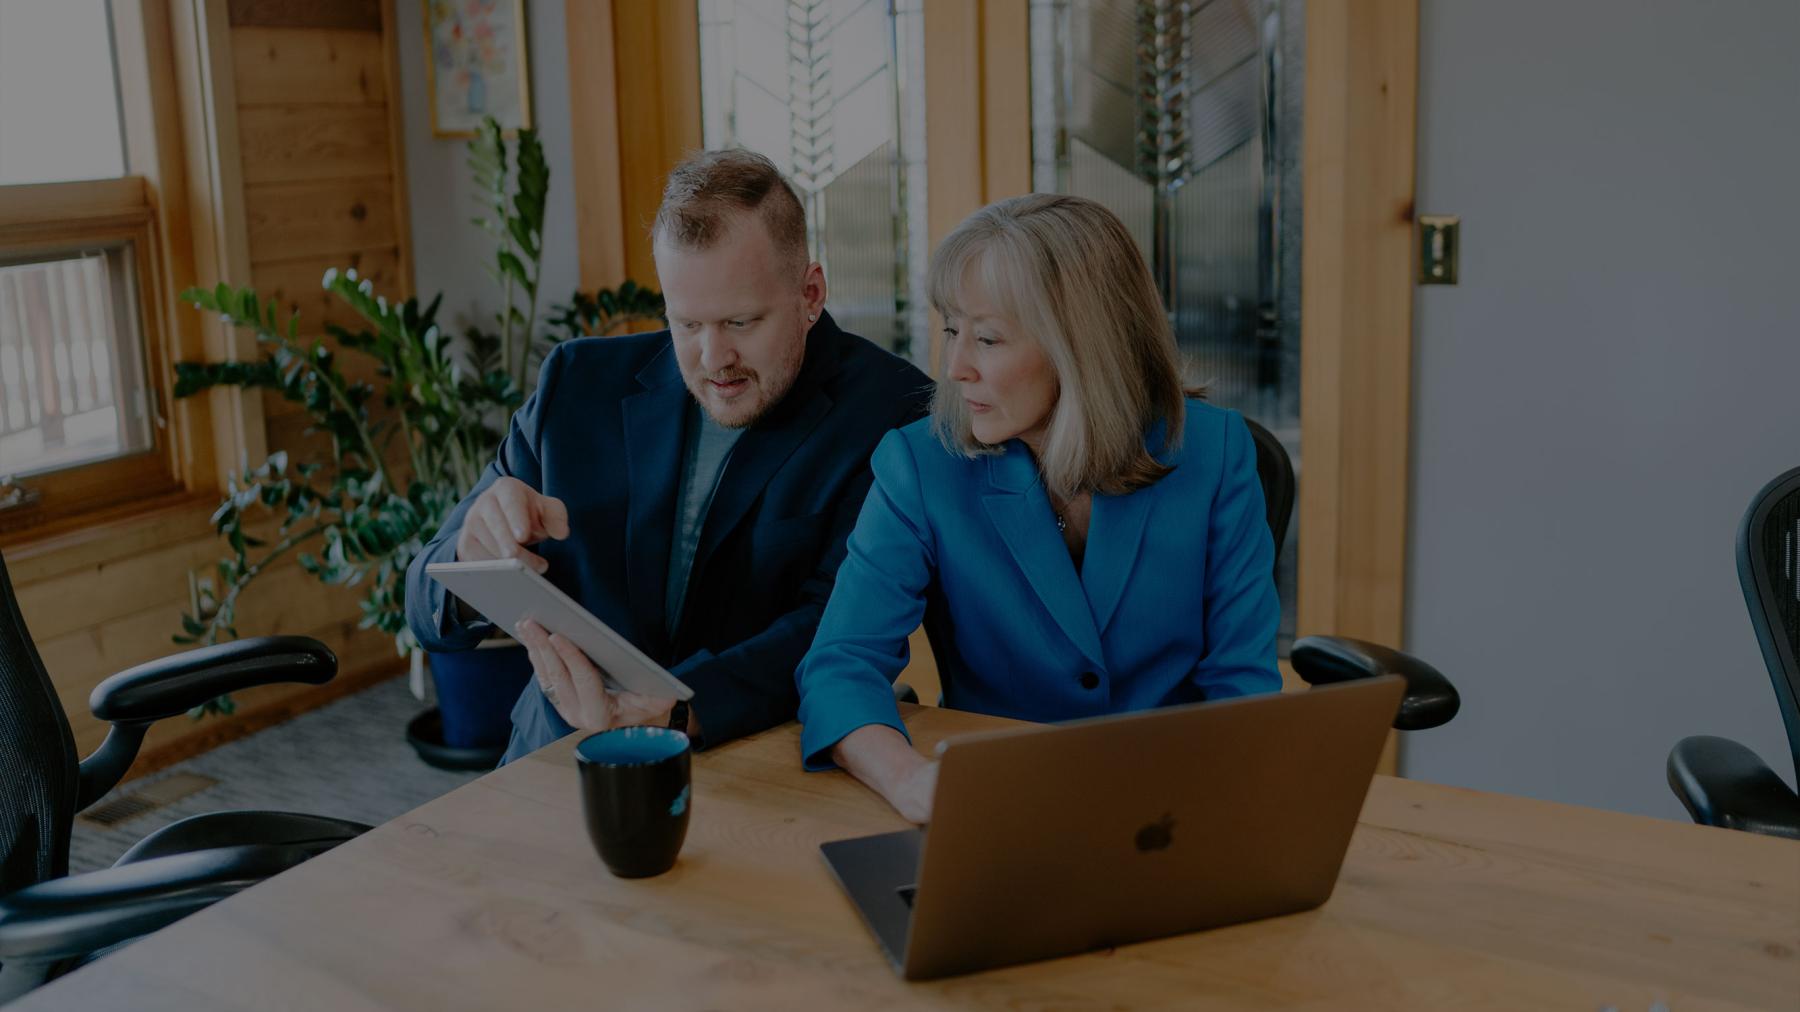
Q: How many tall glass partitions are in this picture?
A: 2